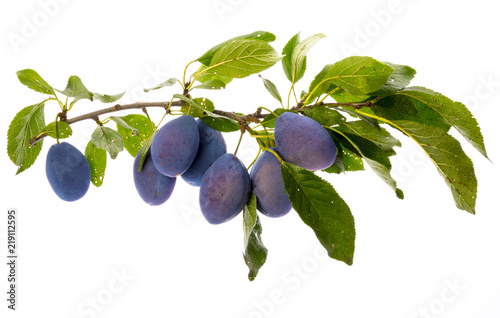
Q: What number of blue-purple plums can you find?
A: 7